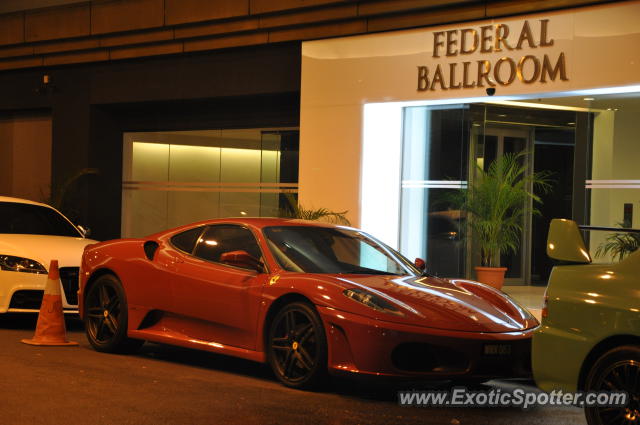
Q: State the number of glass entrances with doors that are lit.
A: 1